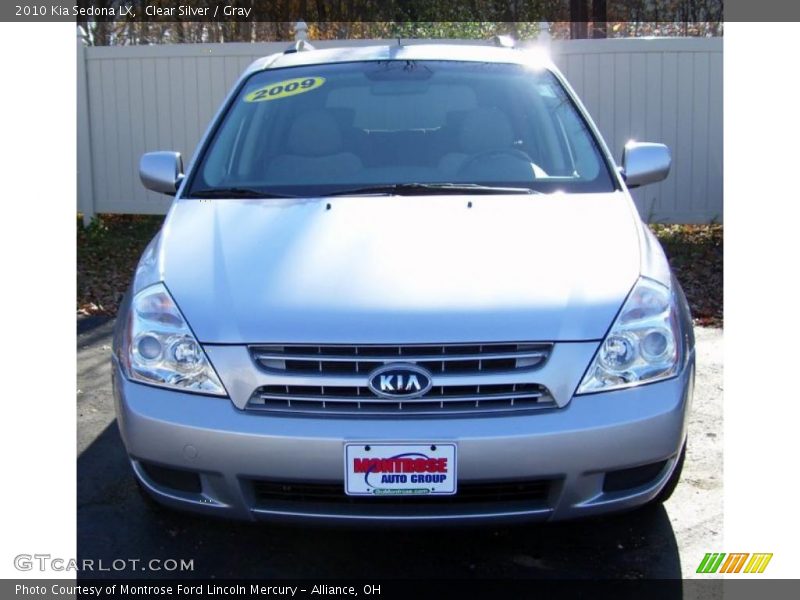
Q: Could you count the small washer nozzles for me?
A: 2